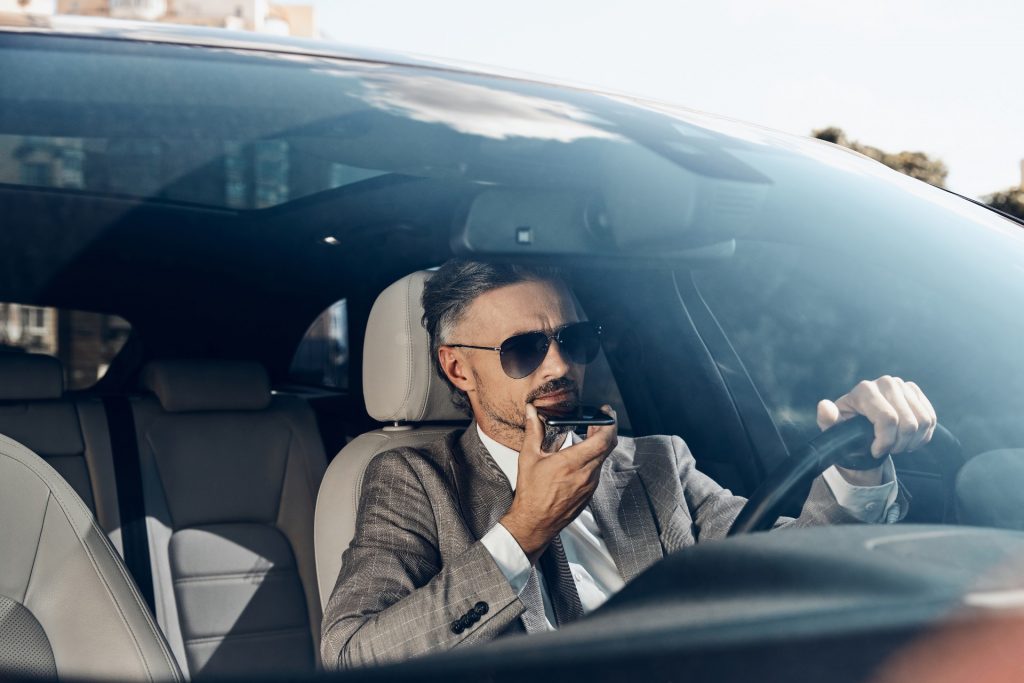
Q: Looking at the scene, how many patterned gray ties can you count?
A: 1